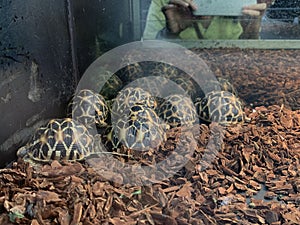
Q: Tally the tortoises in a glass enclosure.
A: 6